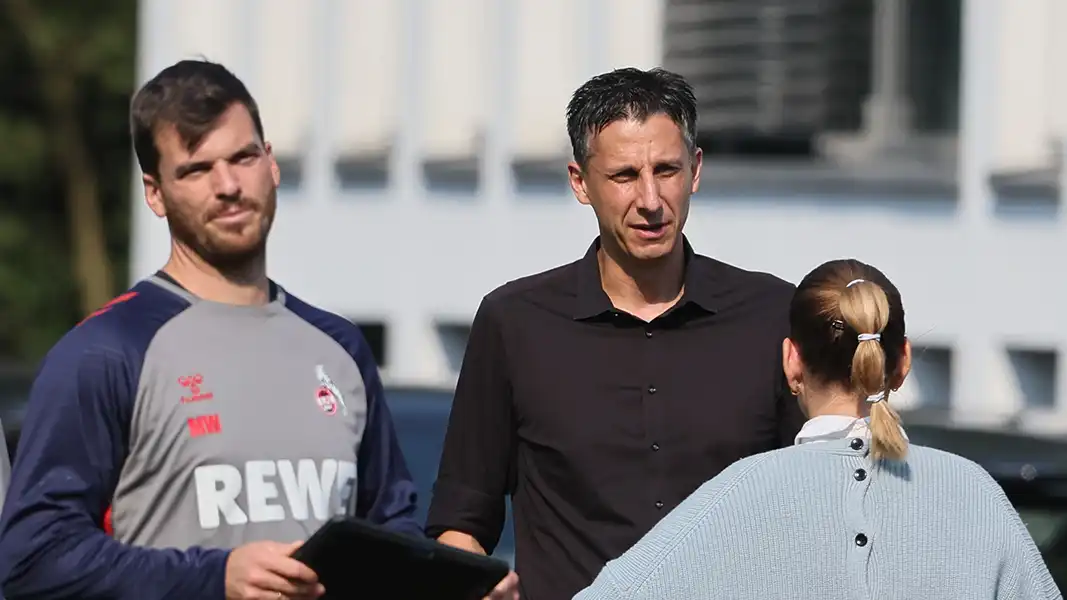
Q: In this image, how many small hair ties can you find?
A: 3